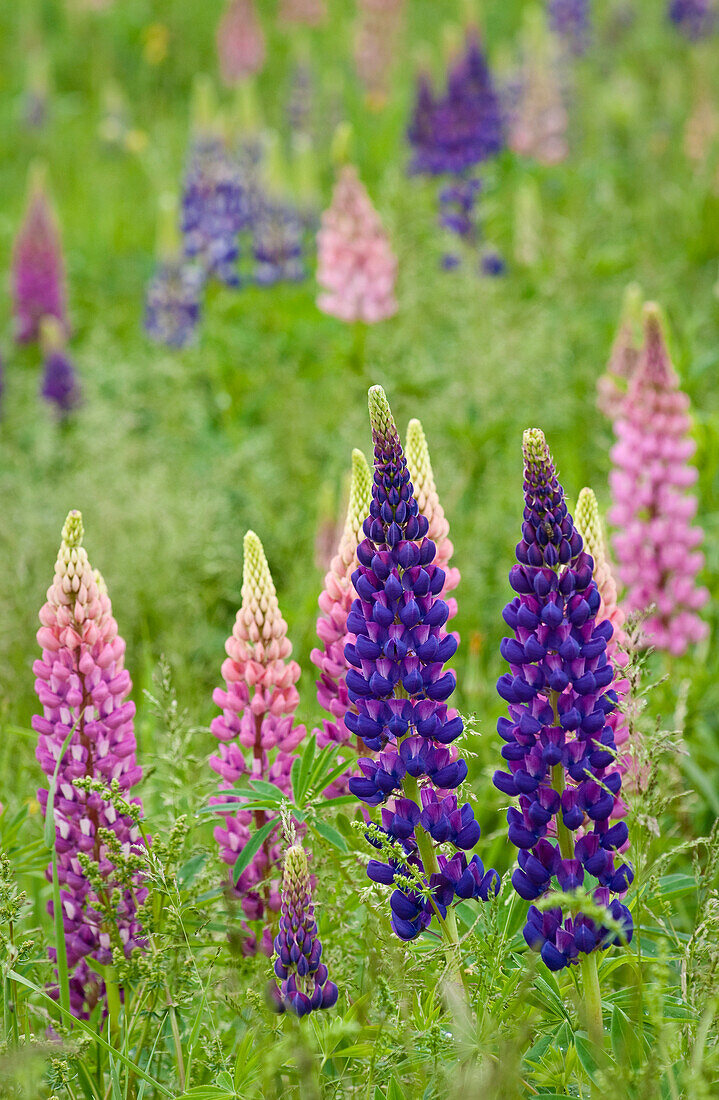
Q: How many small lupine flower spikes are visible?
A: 1